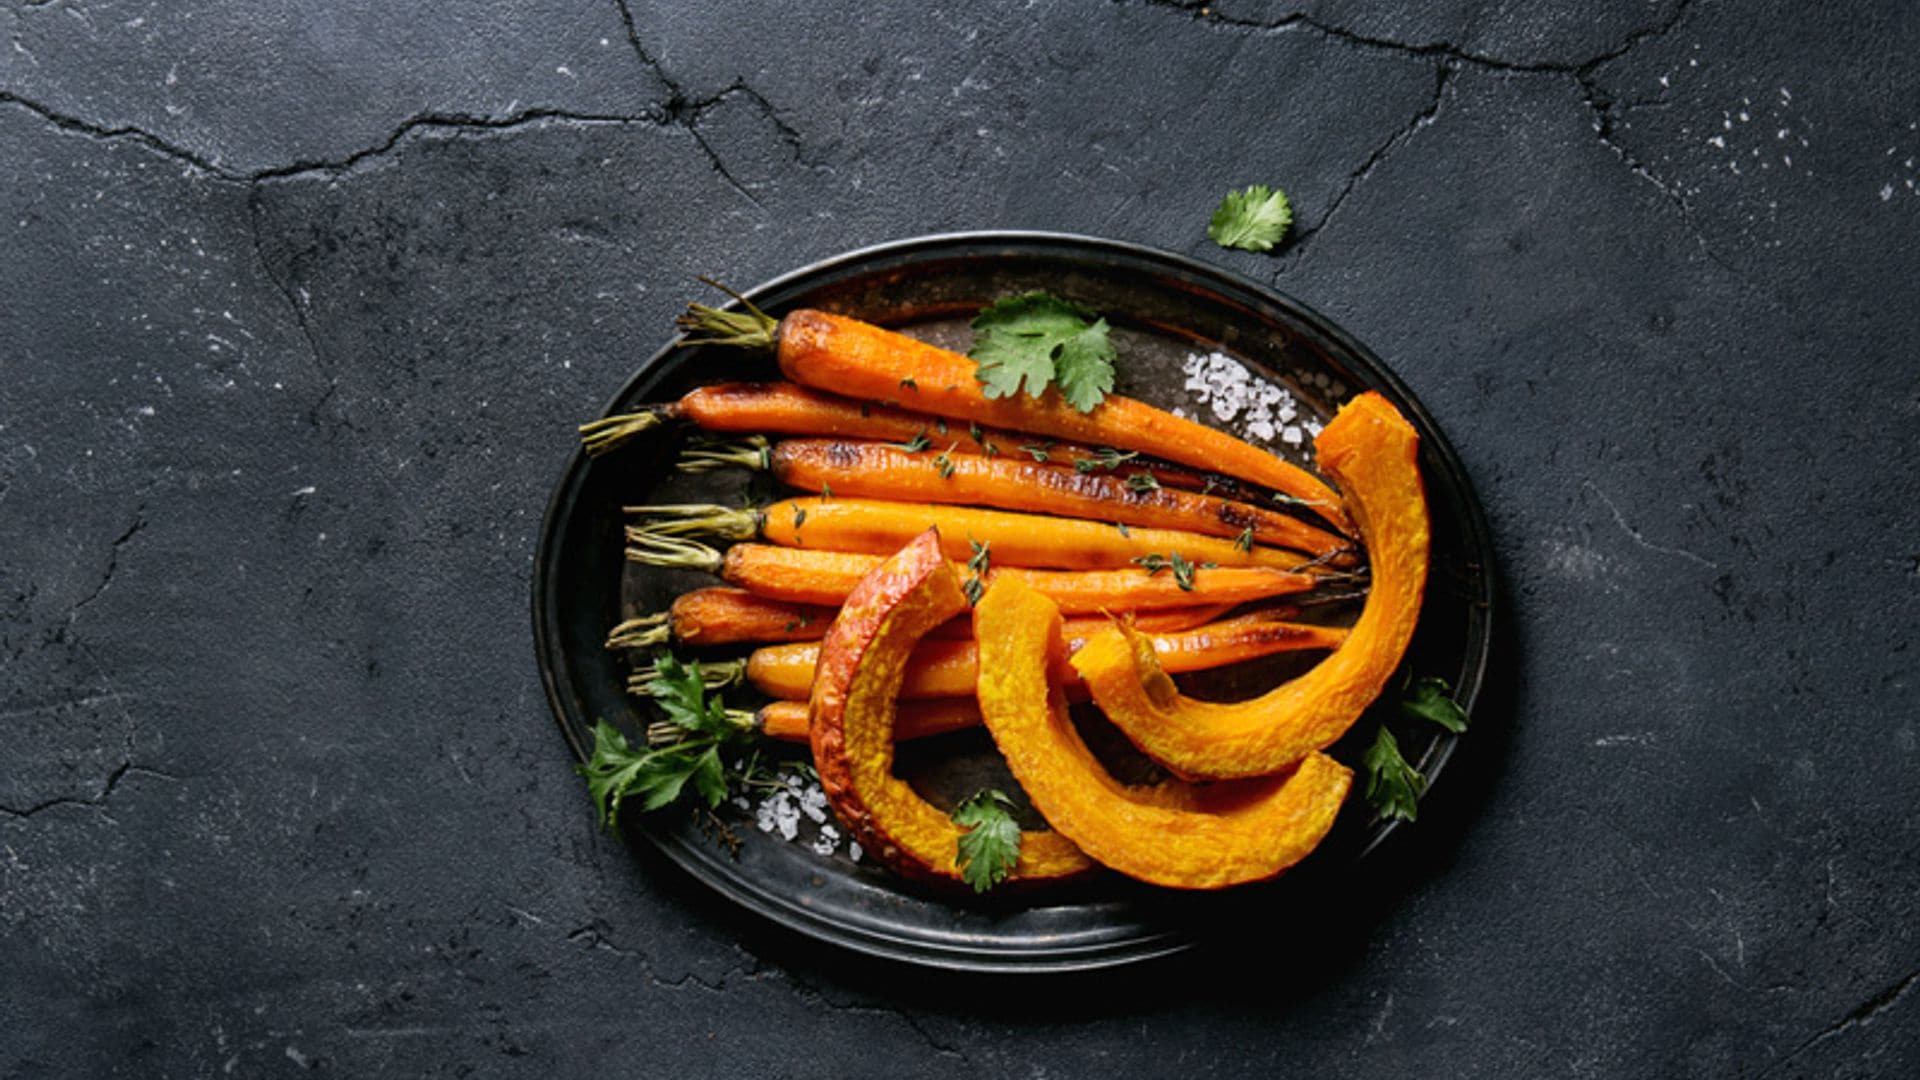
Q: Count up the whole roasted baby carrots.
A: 8